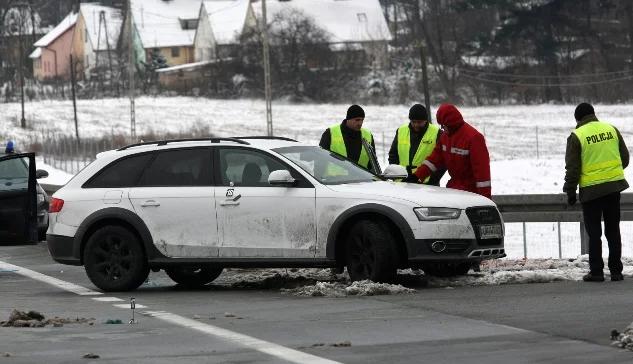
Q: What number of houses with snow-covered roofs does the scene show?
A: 5